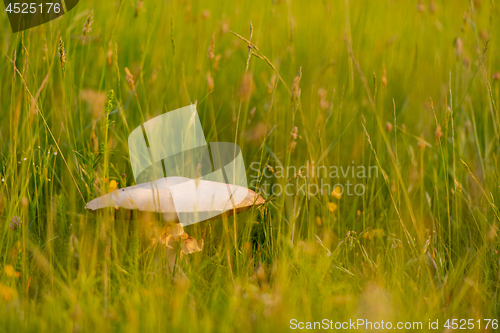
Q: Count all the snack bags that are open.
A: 0